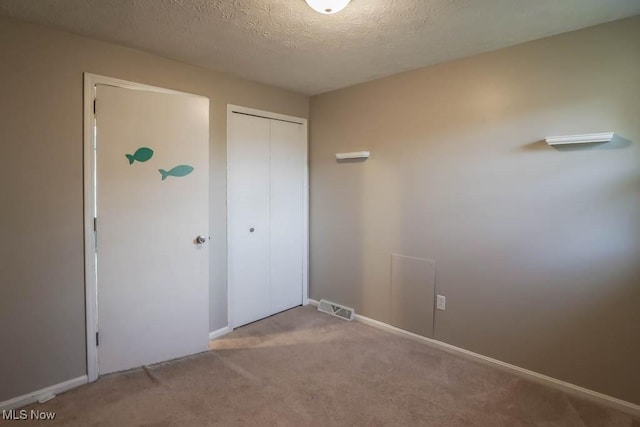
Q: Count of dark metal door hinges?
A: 3